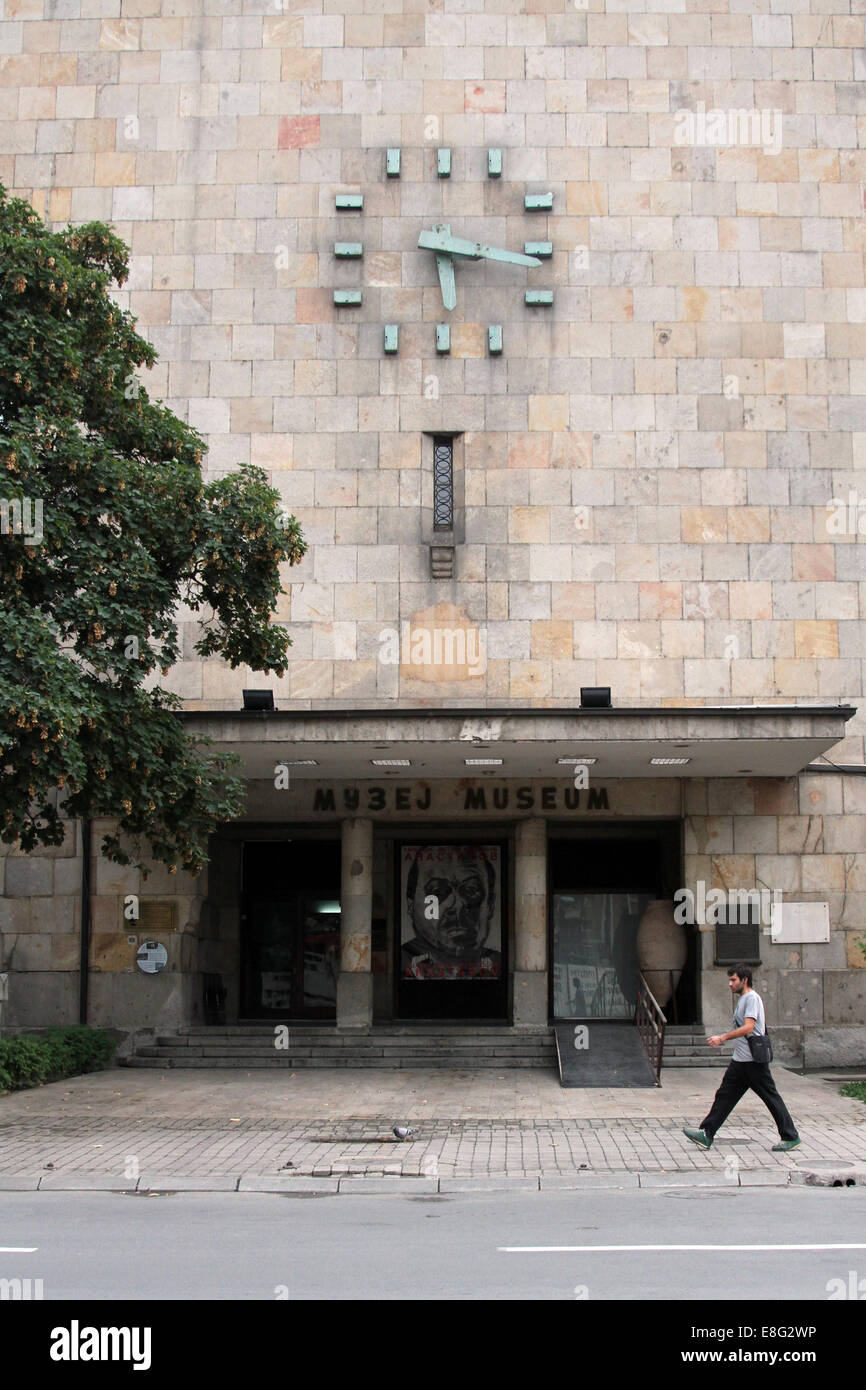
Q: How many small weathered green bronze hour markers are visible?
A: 12